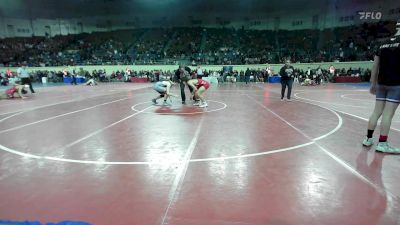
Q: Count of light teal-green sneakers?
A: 2